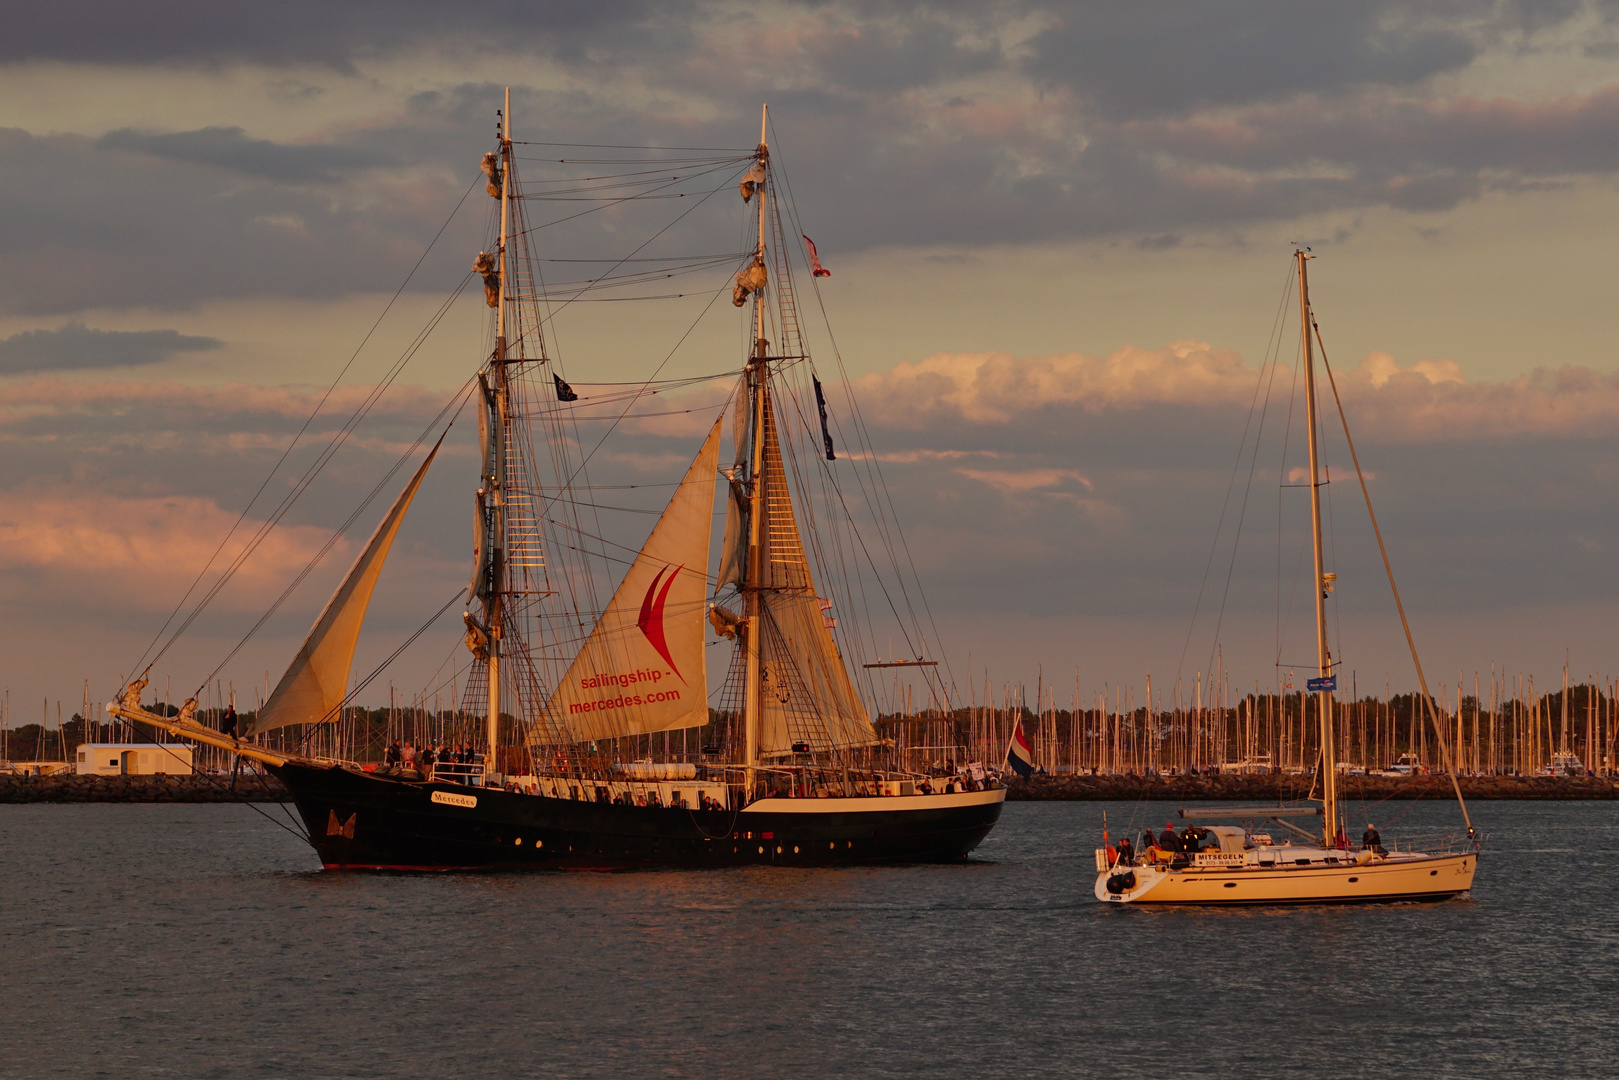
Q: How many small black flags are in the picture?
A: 2